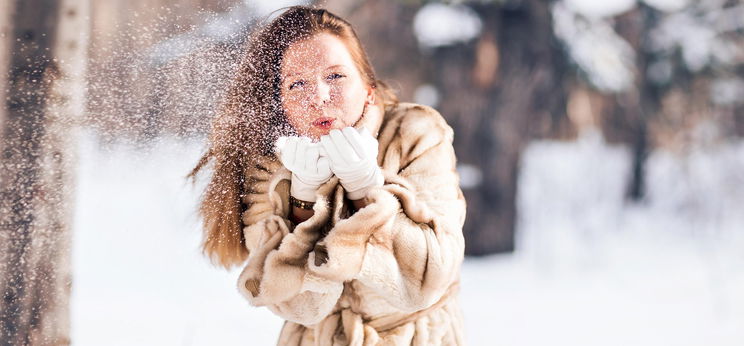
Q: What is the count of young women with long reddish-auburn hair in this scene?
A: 1